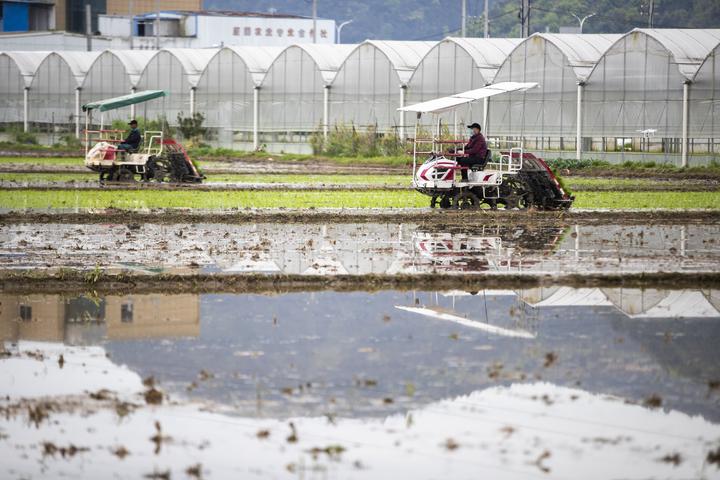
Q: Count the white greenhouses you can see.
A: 11